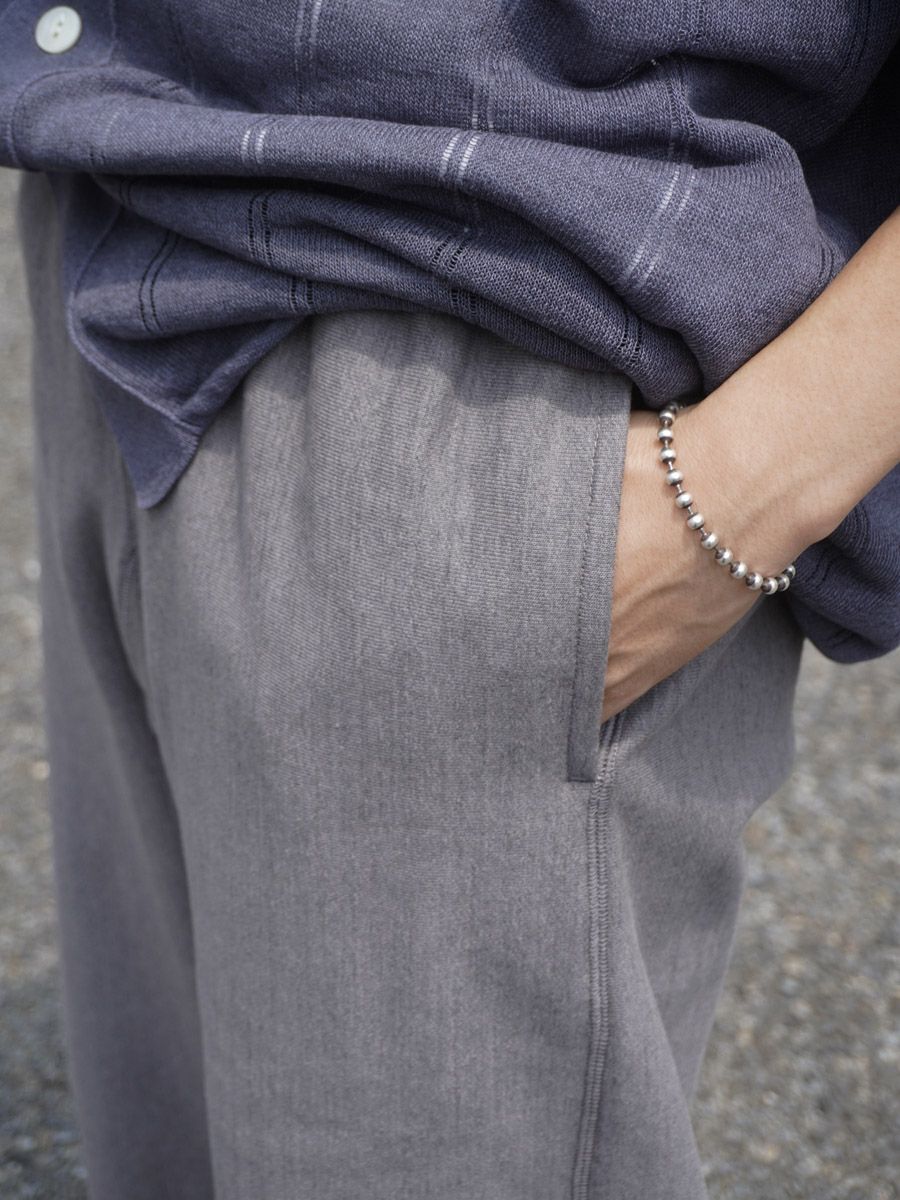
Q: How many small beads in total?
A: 14